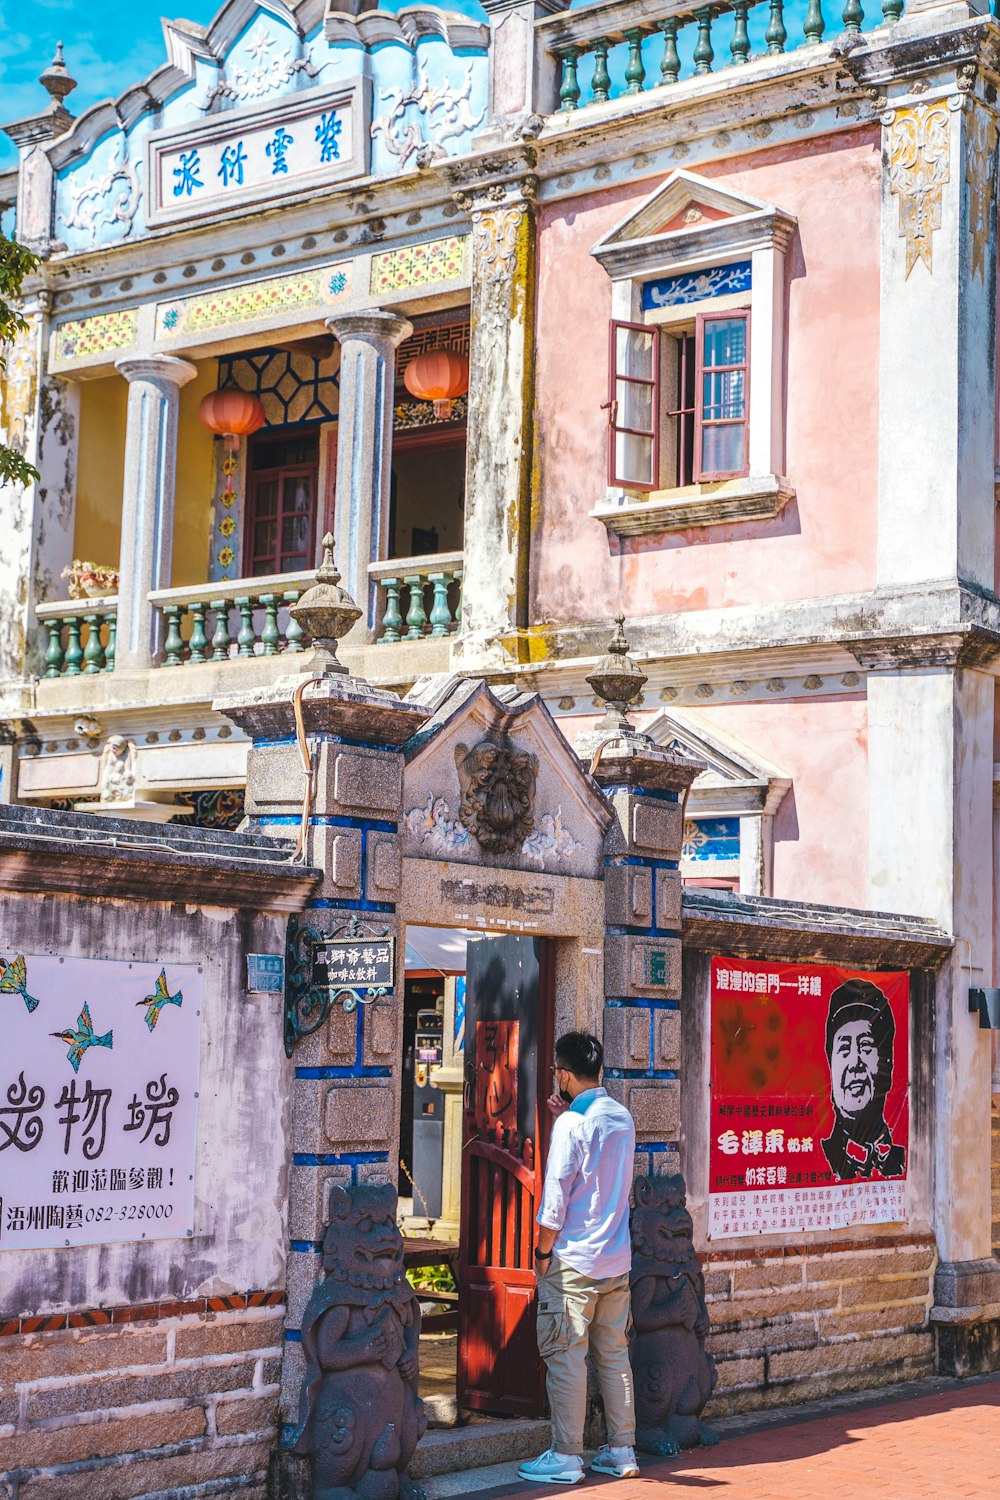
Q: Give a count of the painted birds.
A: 3